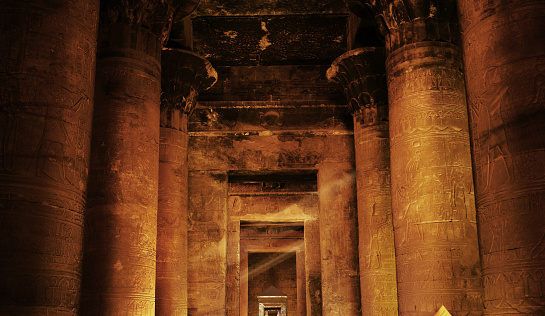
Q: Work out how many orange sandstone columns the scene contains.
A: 6